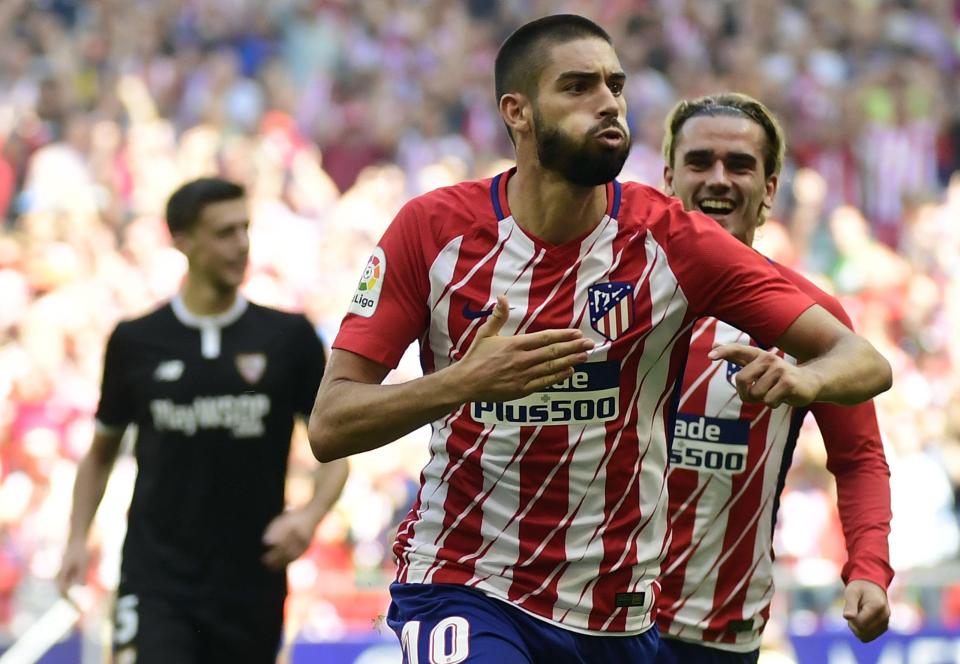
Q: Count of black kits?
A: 1